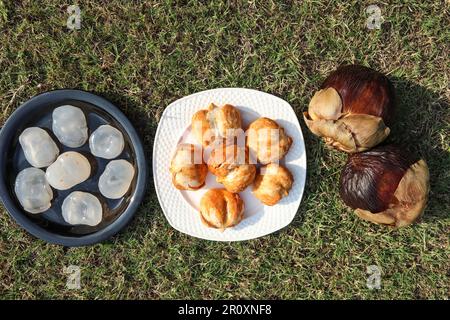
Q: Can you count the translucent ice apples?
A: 7